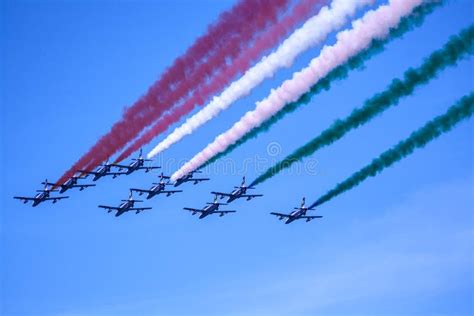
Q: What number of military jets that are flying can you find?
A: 10